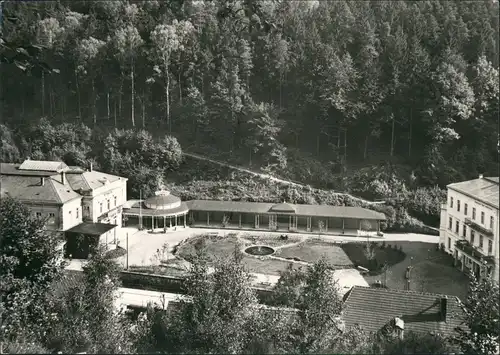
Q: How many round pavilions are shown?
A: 1